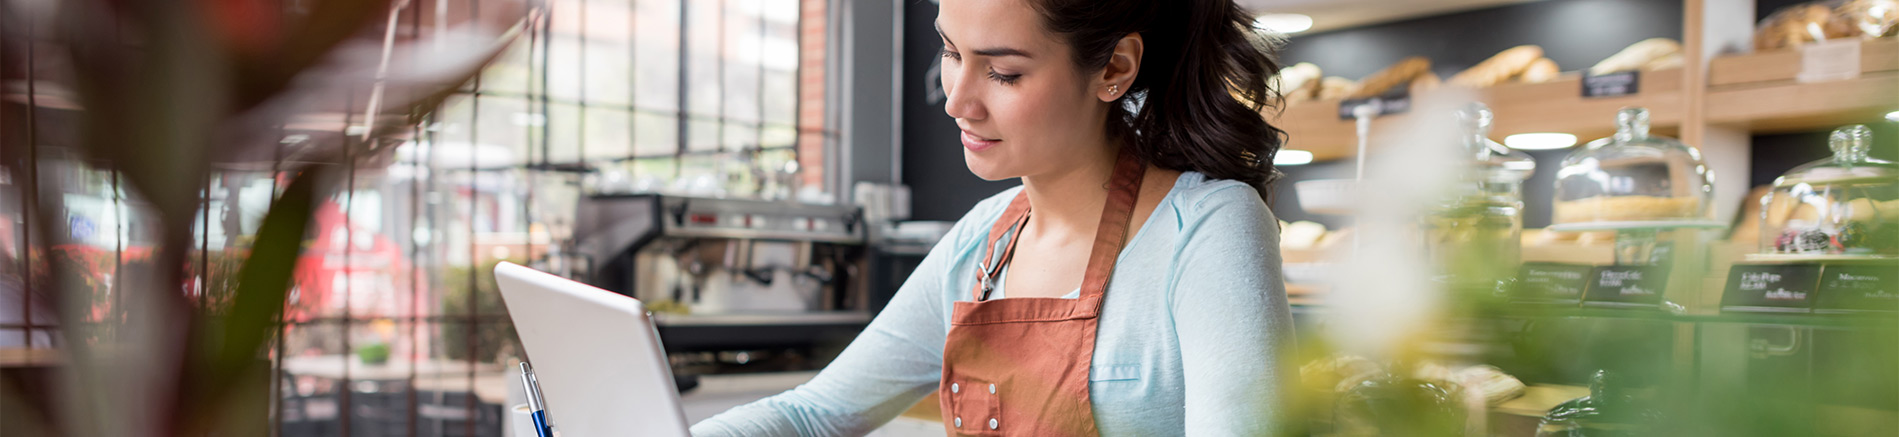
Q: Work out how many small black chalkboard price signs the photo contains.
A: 6